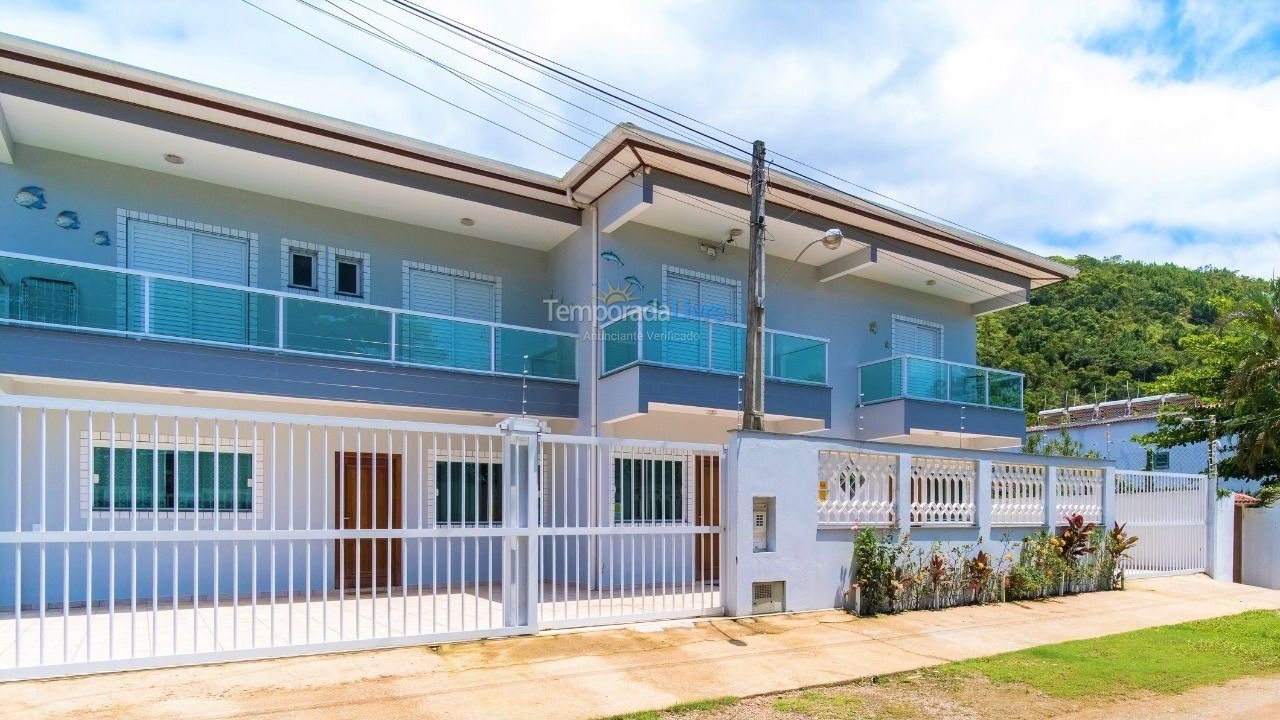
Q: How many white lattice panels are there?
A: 4